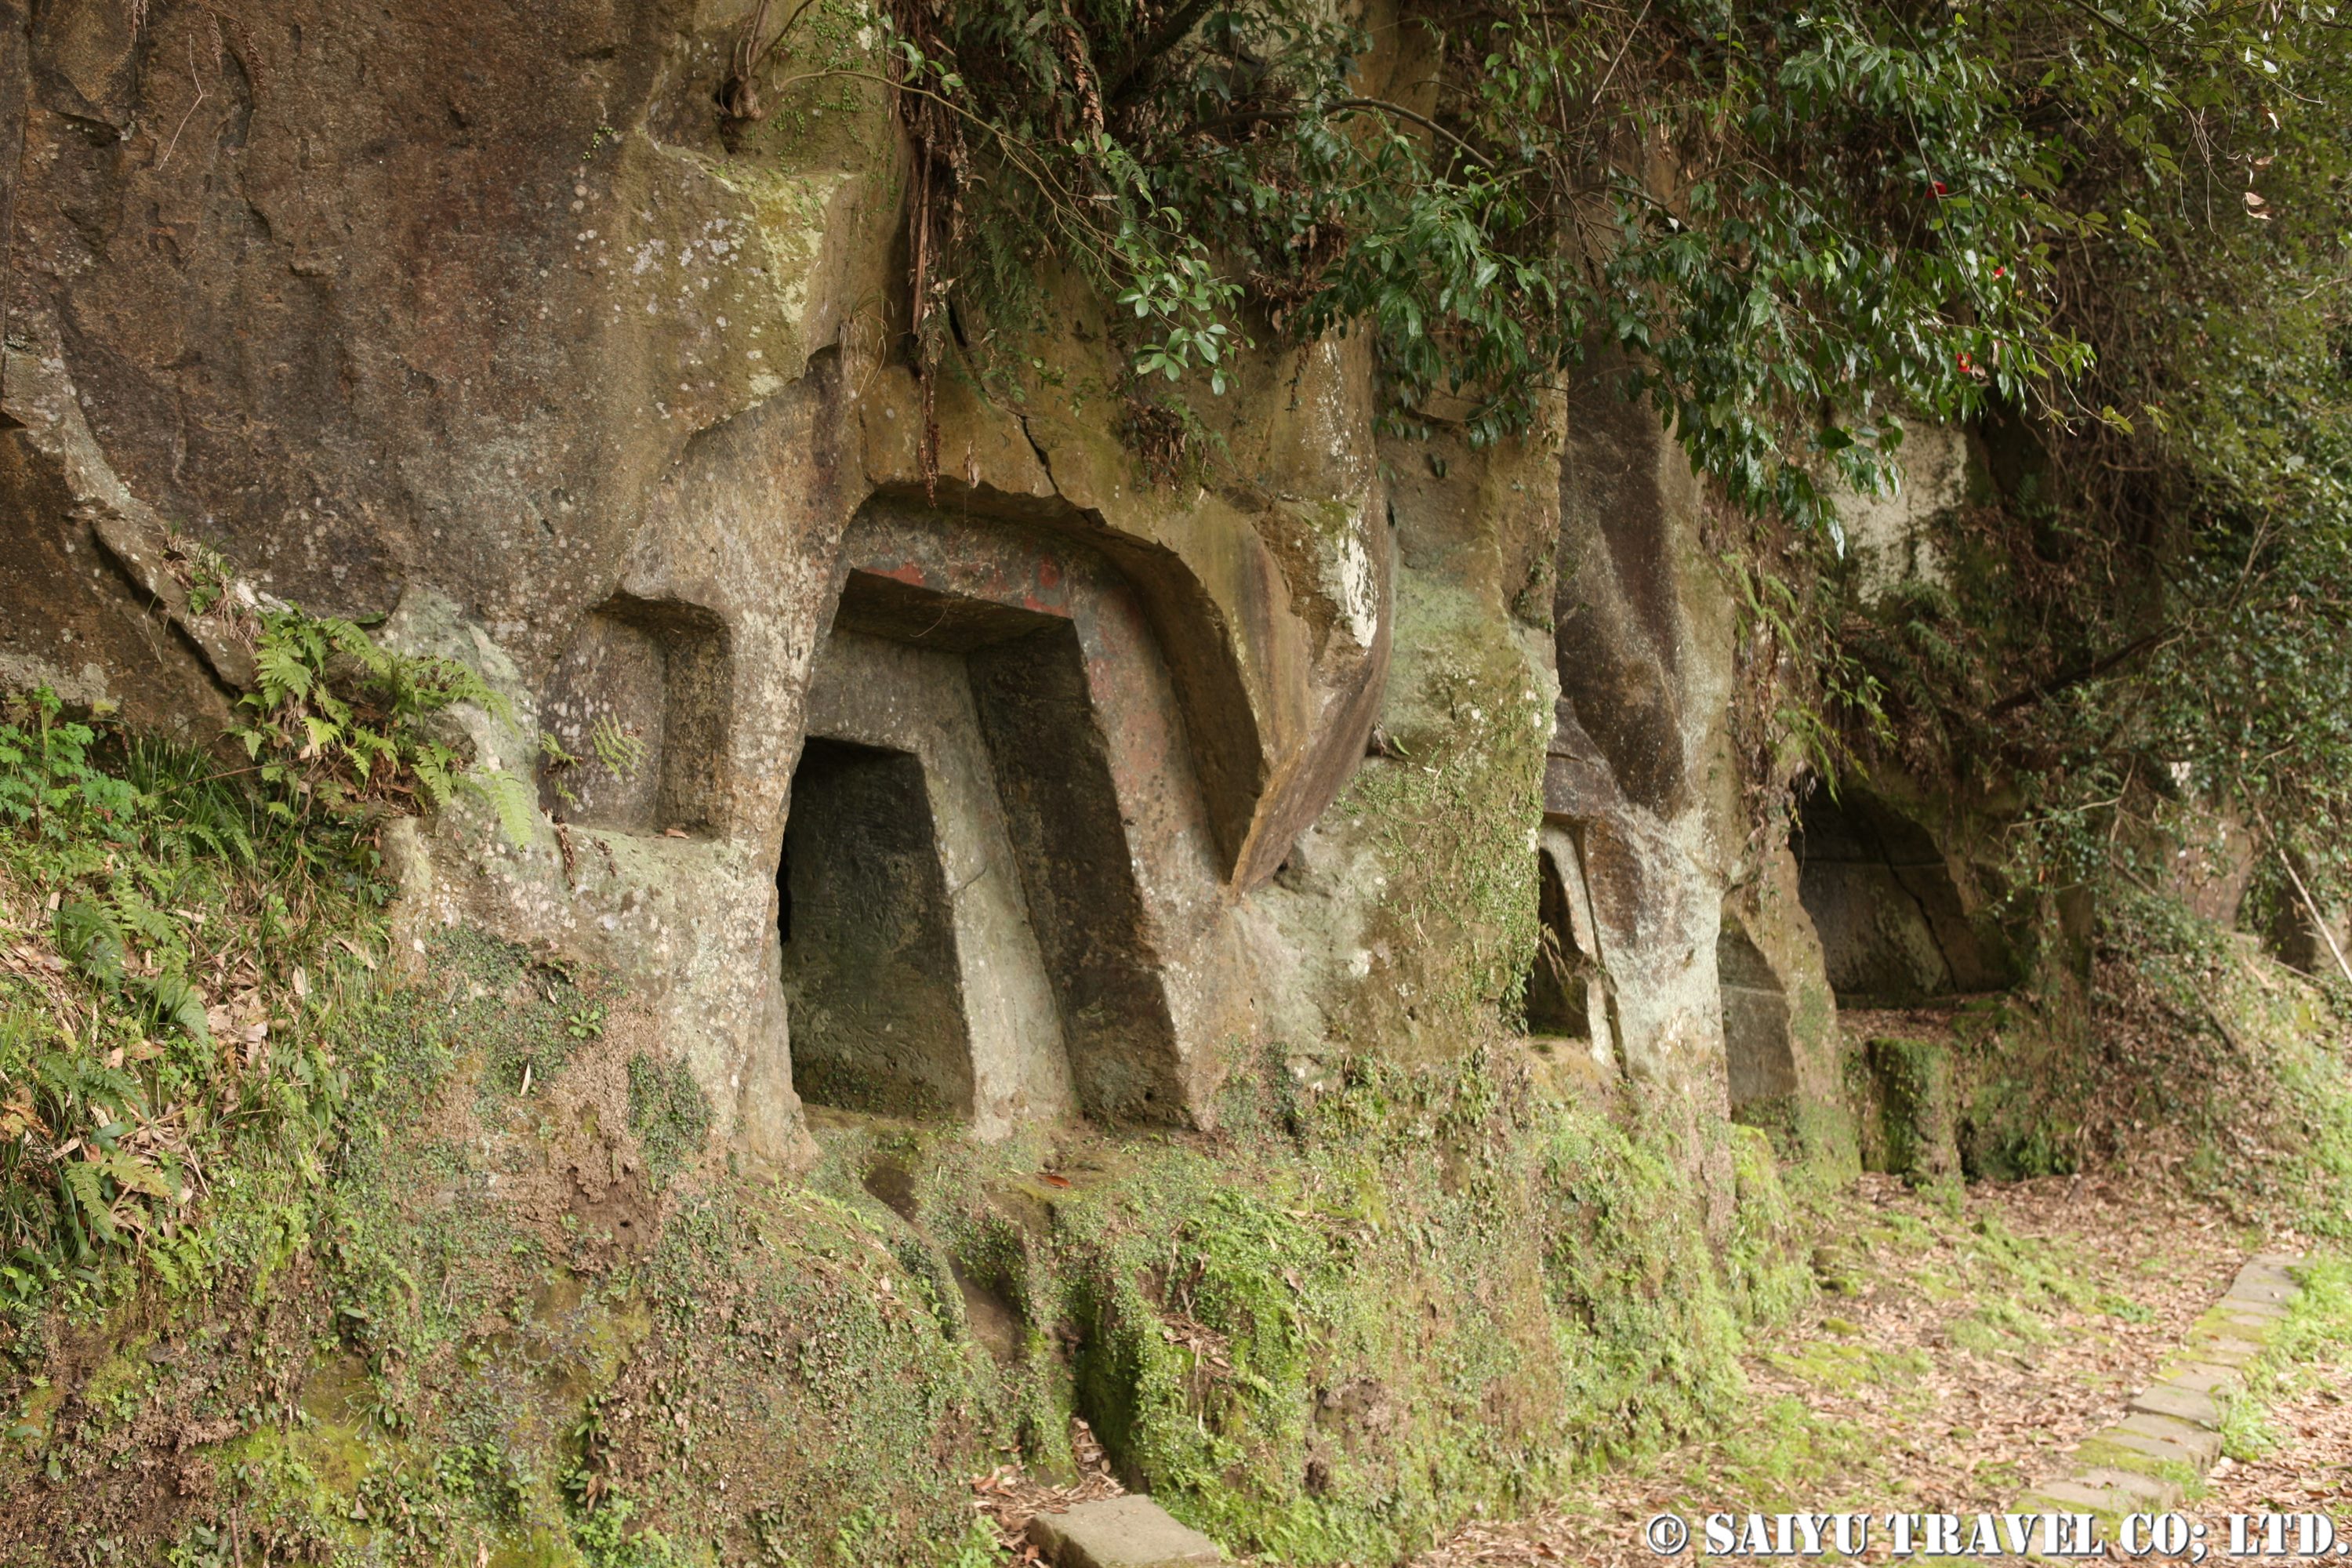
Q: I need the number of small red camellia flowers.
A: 3